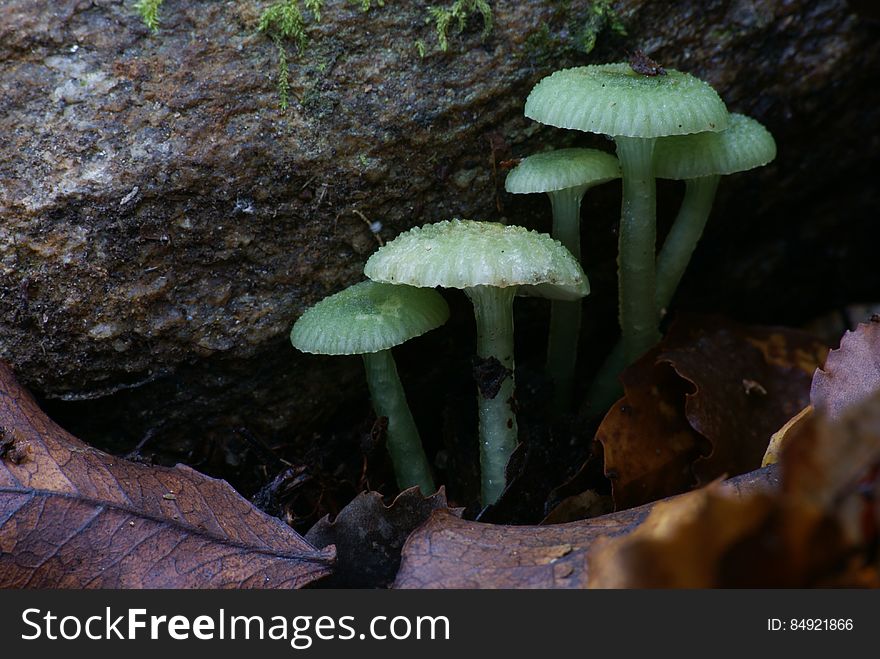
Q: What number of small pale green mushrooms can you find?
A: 5